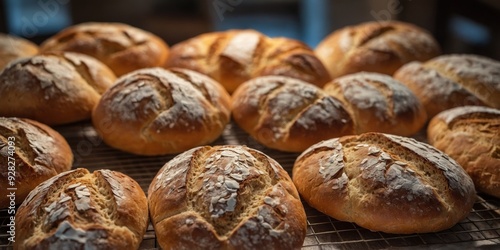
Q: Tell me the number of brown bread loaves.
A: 14